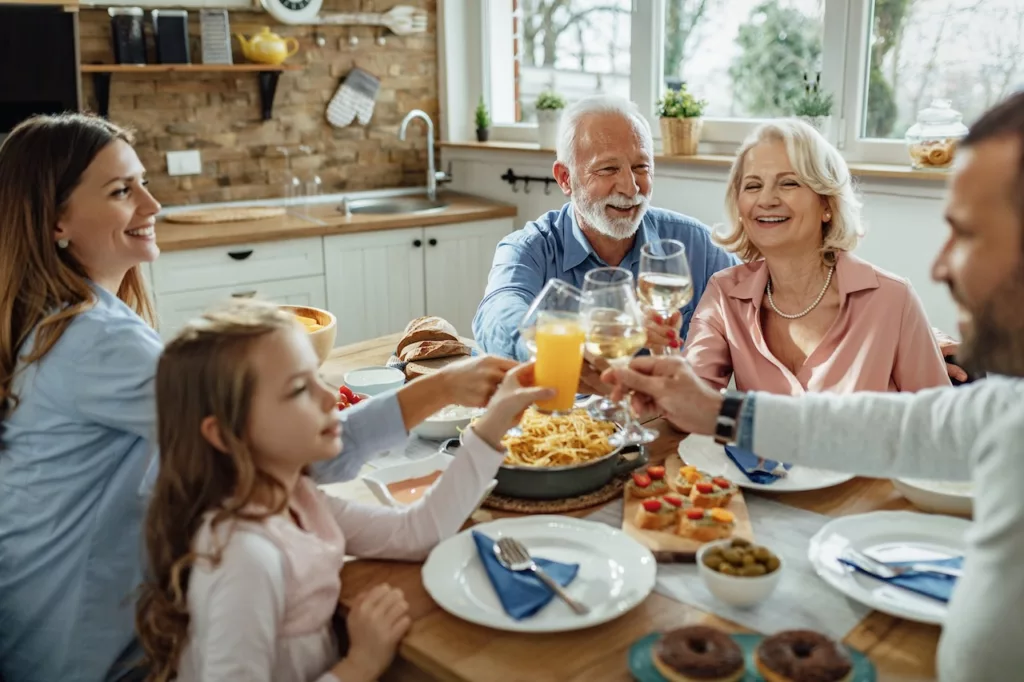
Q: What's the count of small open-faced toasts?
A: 5